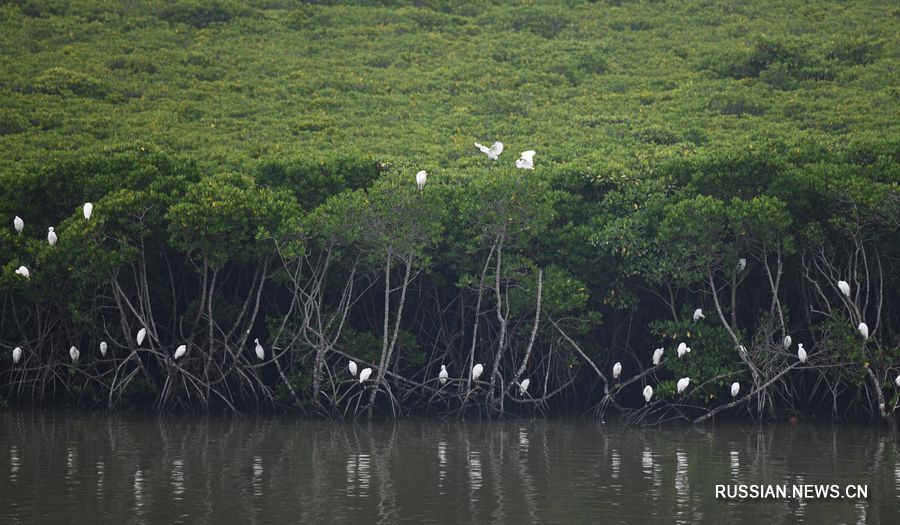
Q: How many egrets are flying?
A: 2